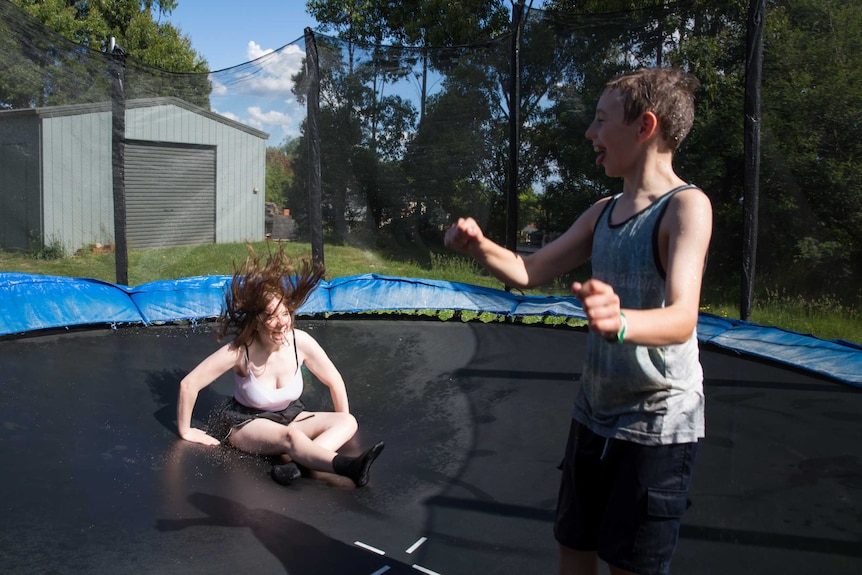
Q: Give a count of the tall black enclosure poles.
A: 4